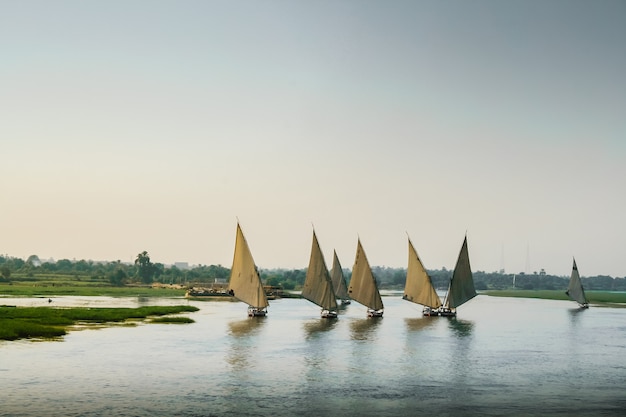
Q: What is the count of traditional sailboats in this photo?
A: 7